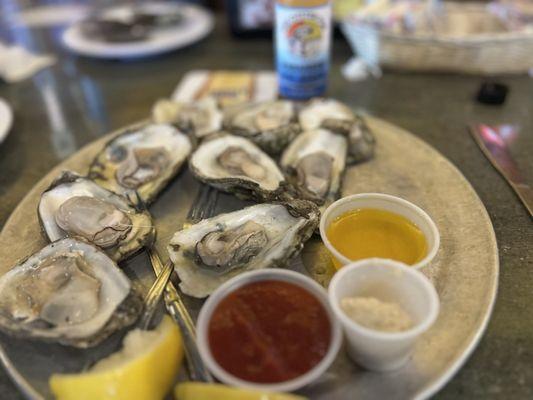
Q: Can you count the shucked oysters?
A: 9